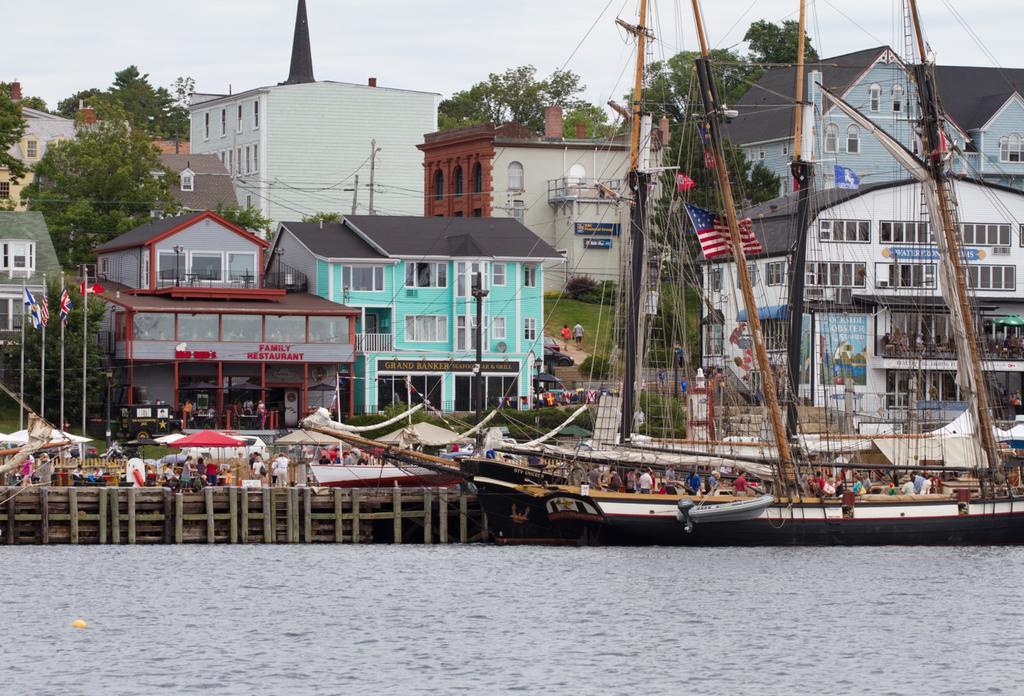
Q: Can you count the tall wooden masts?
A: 4